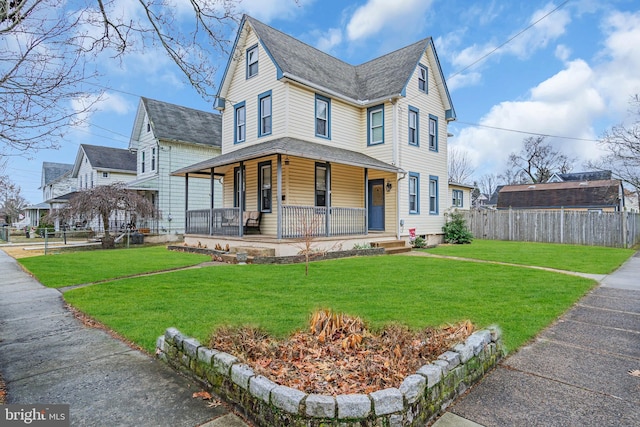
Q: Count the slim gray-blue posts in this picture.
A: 6